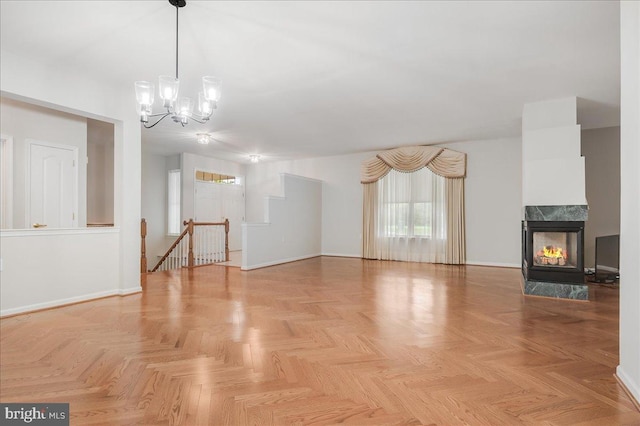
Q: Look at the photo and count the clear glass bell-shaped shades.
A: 6